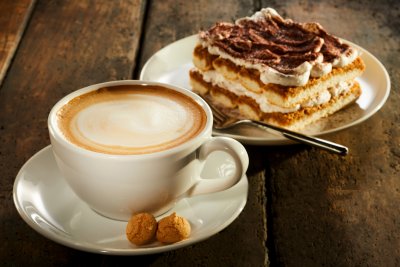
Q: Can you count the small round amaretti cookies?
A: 2